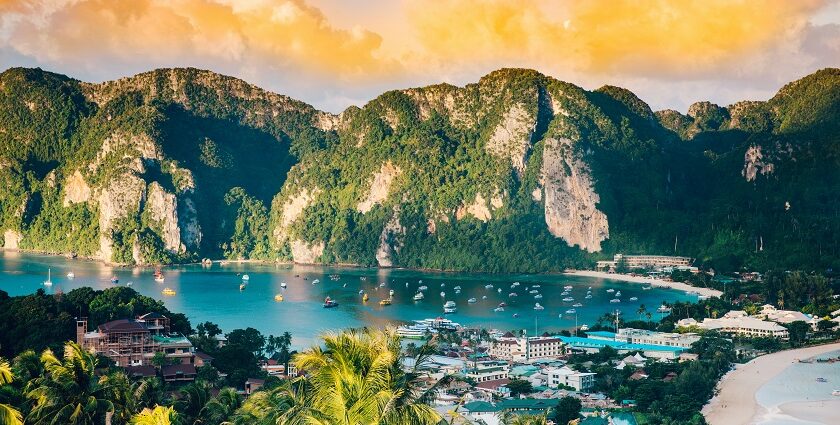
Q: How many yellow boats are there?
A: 4